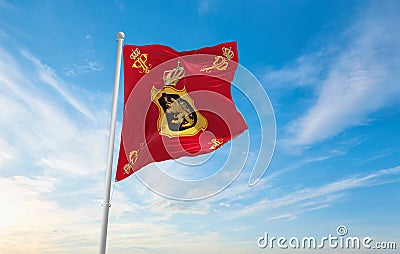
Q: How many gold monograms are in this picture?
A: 4